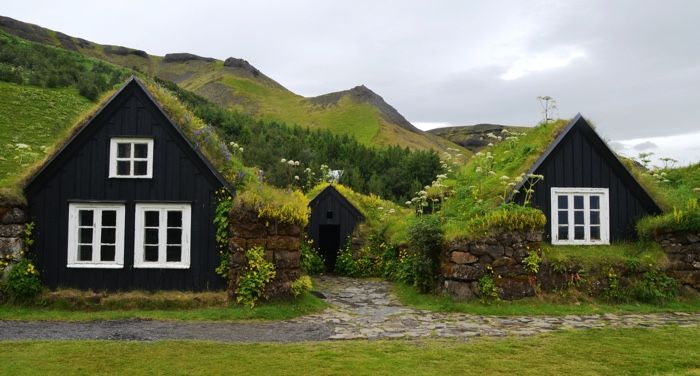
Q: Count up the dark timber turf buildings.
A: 3